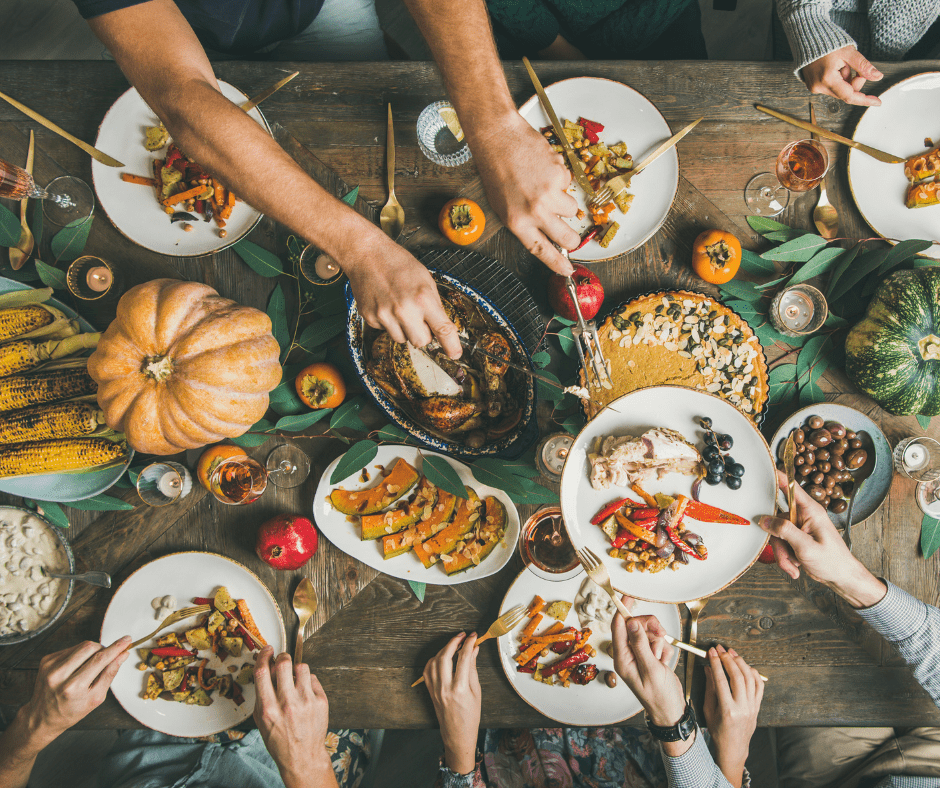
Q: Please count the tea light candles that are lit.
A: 5